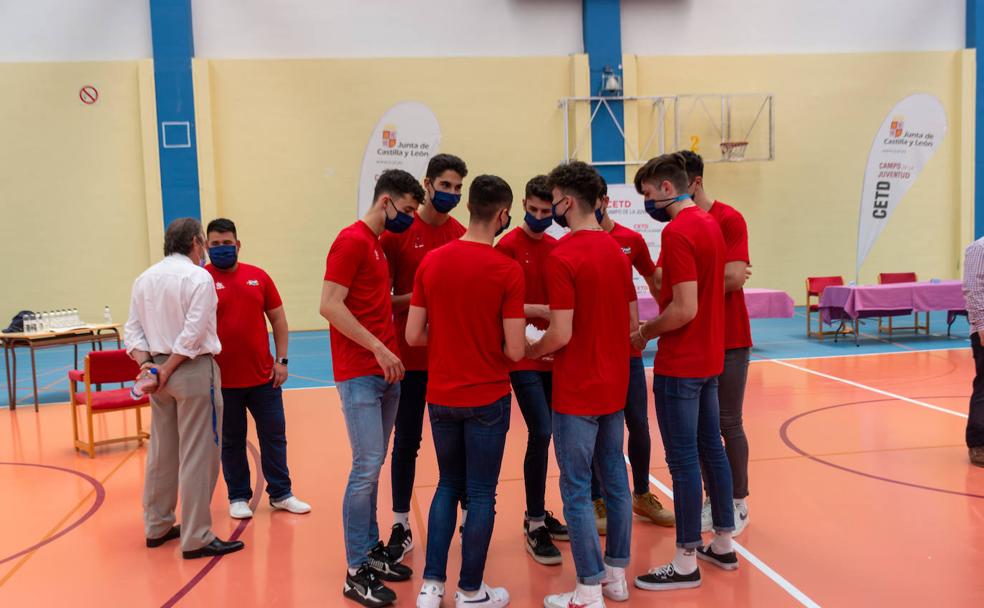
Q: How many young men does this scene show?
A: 8